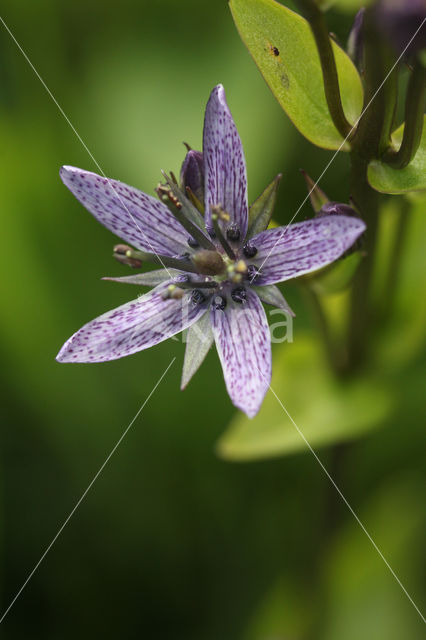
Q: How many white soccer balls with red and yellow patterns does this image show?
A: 0